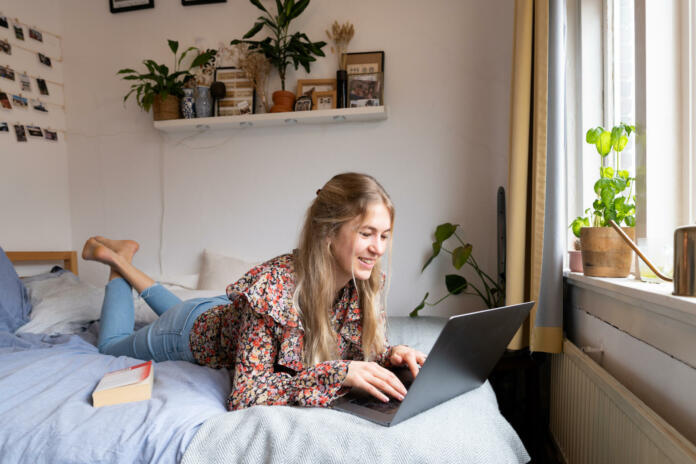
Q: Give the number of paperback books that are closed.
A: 1